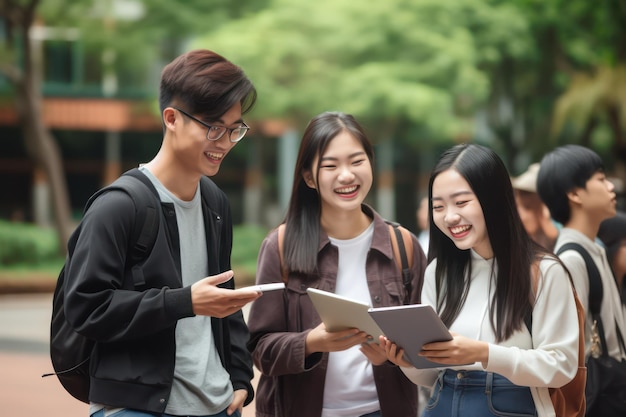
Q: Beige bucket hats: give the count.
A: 1